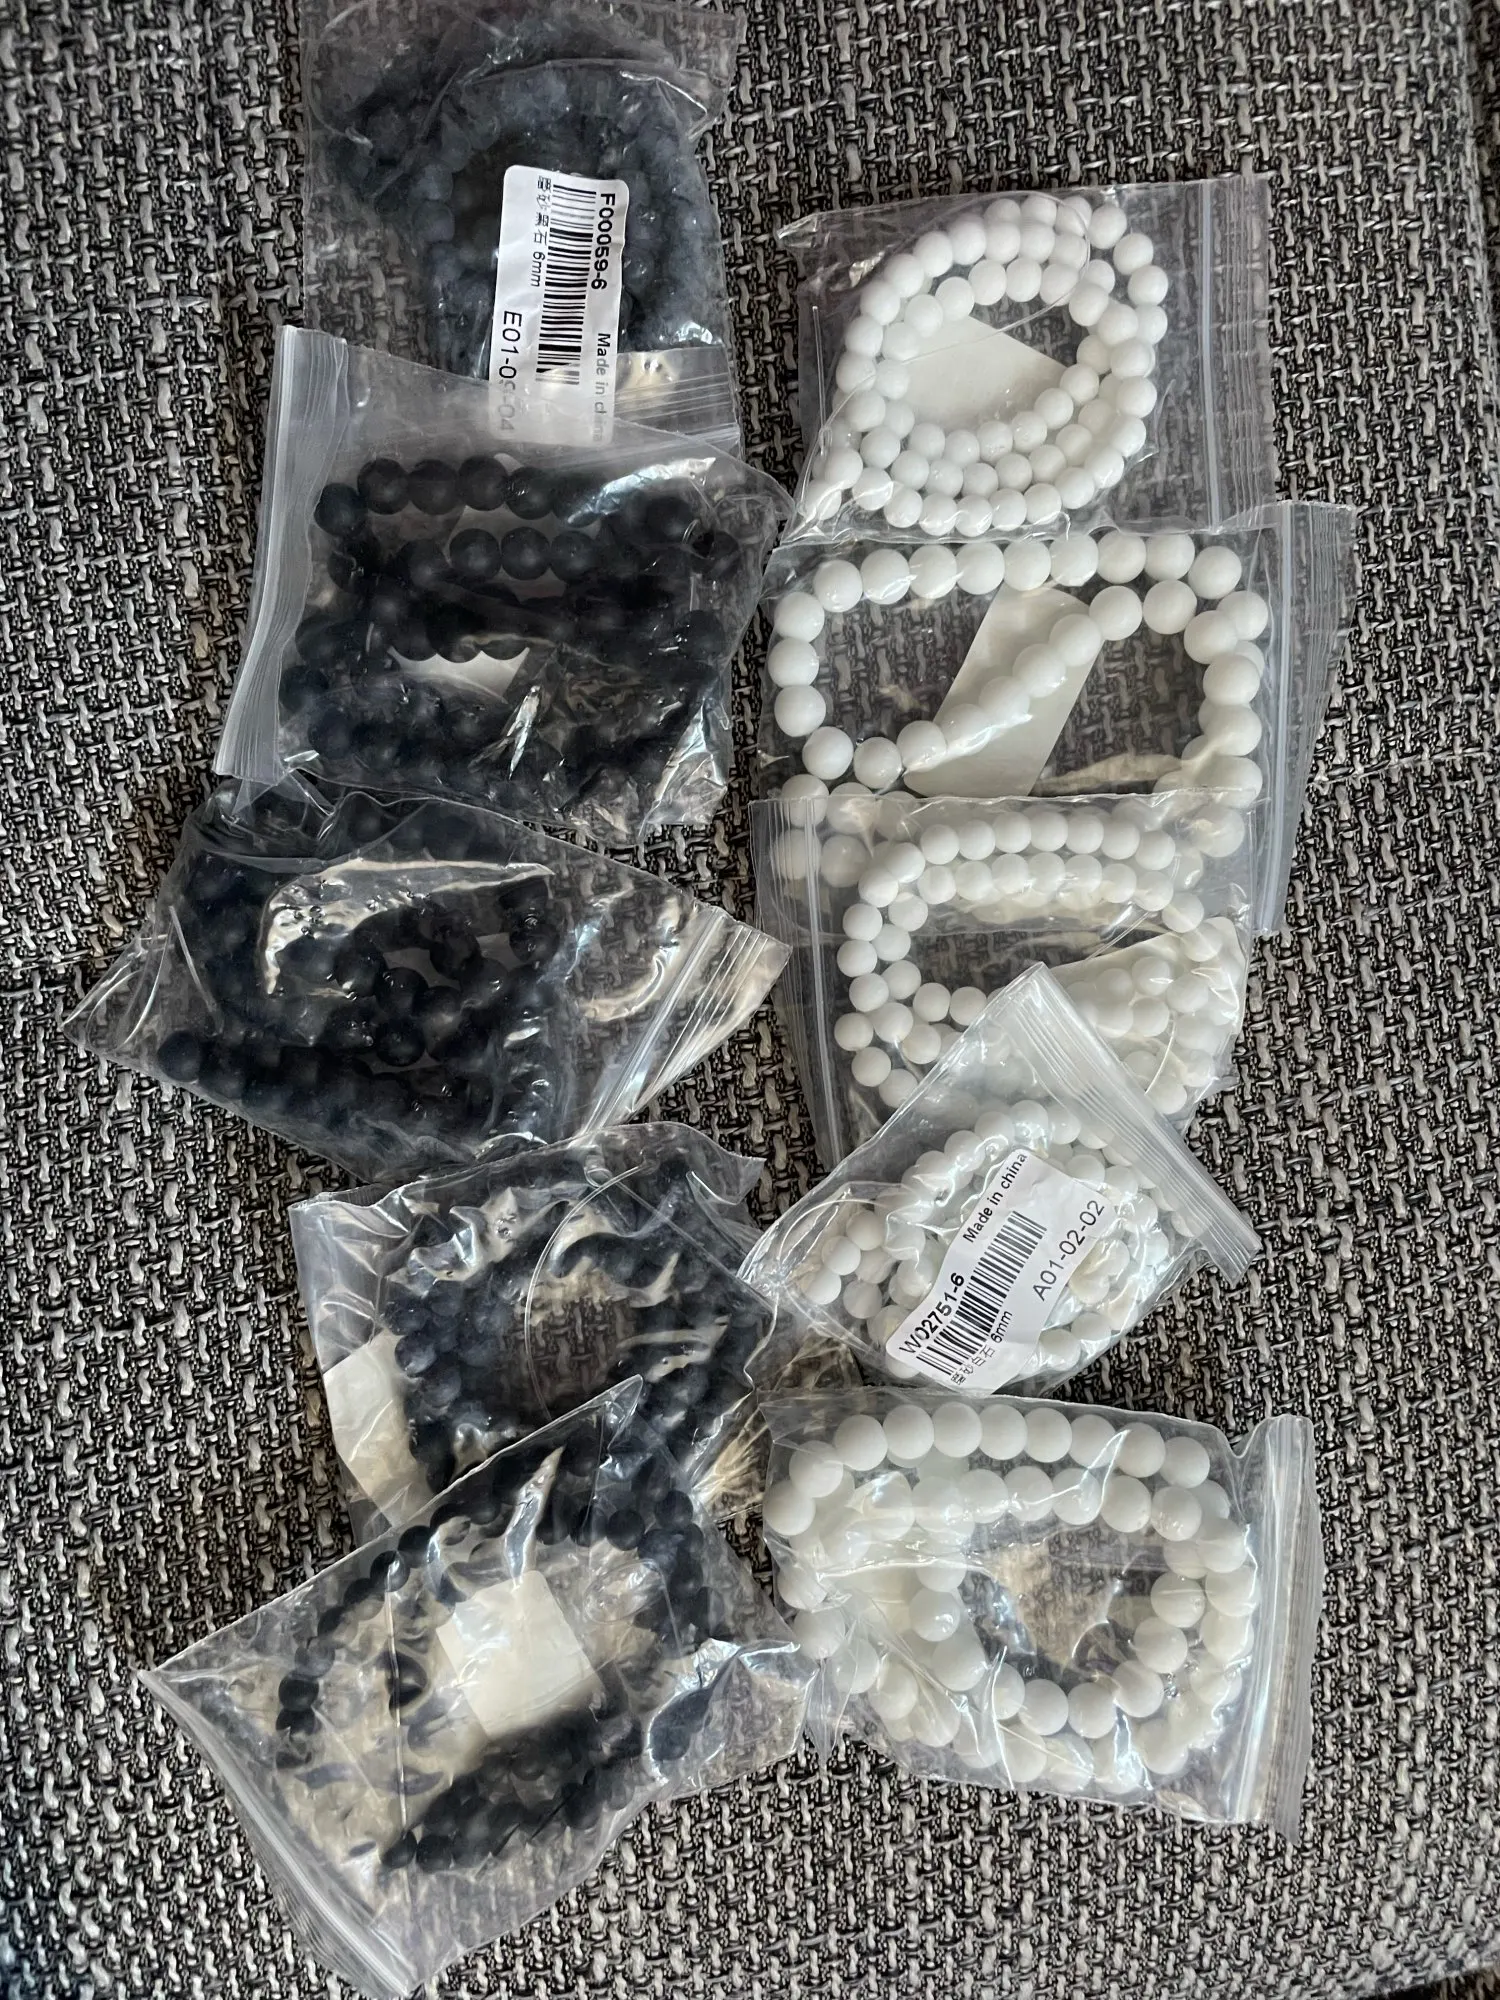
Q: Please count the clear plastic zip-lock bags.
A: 10